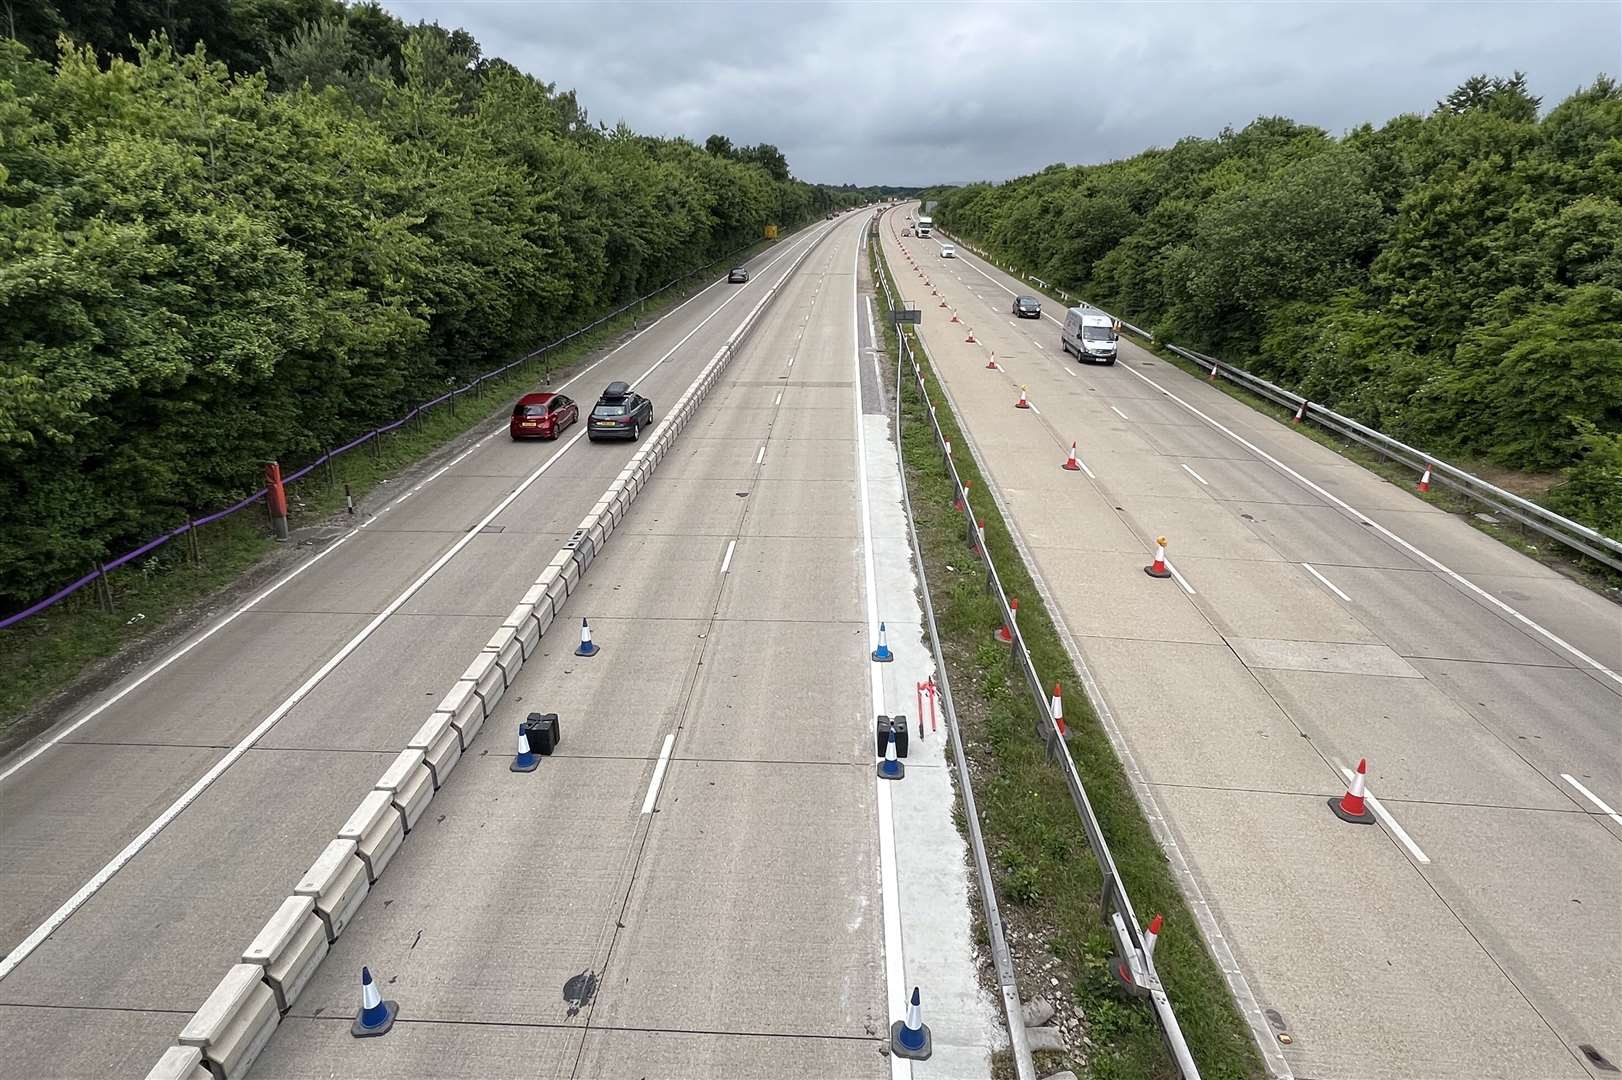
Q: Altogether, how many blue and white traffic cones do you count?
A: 6